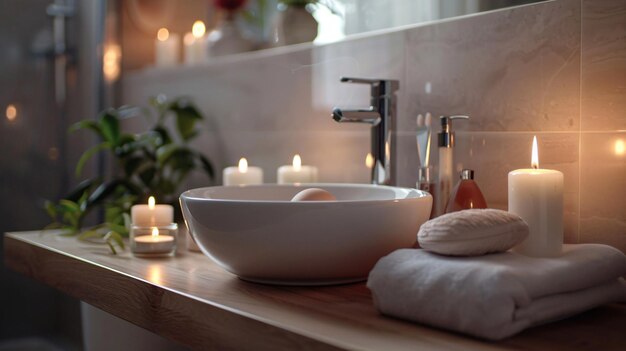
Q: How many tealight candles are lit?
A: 1